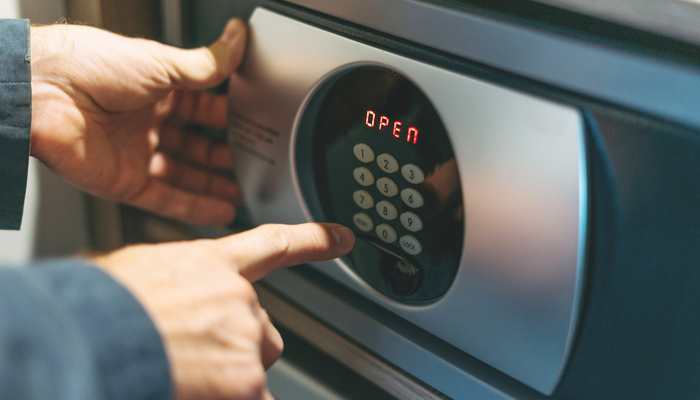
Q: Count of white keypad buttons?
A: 12